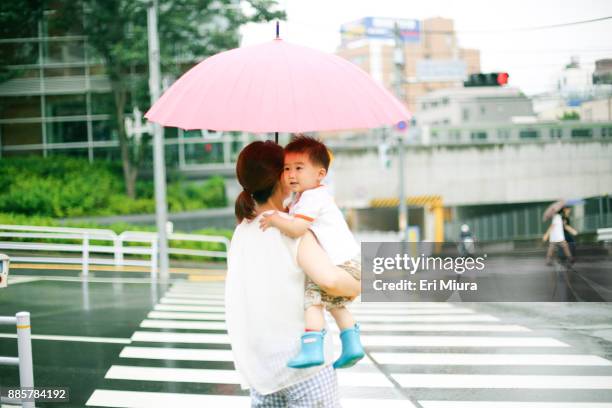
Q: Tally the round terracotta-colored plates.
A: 0